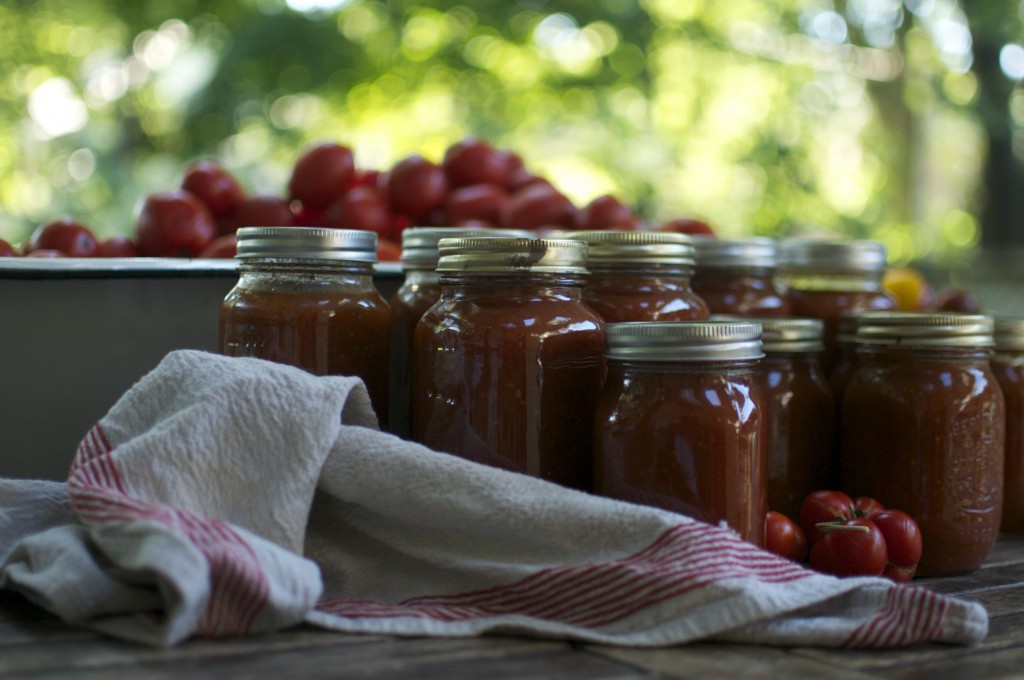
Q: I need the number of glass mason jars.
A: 11